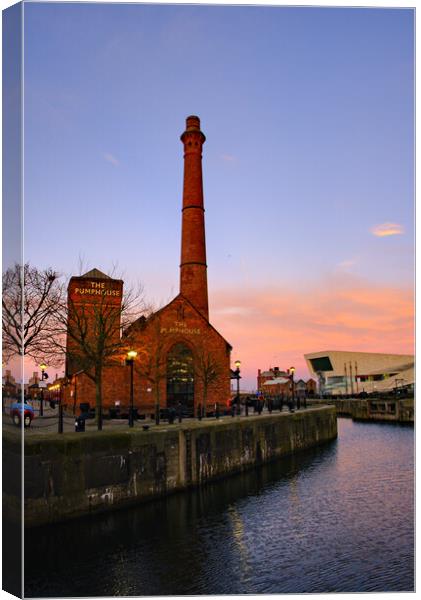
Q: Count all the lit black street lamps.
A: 4